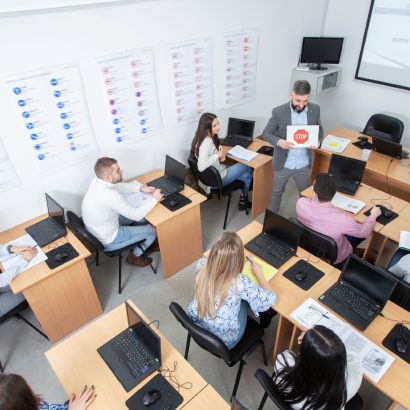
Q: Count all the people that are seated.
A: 8